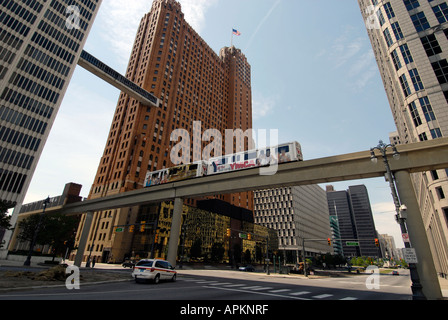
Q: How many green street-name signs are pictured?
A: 3